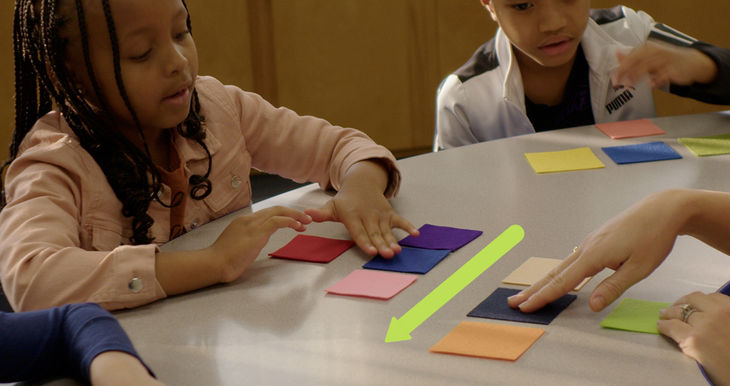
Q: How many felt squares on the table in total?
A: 12